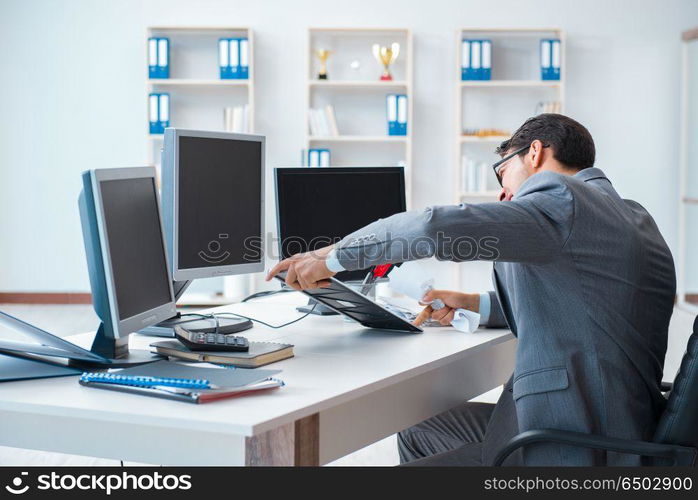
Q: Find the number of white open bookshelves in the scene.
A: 3